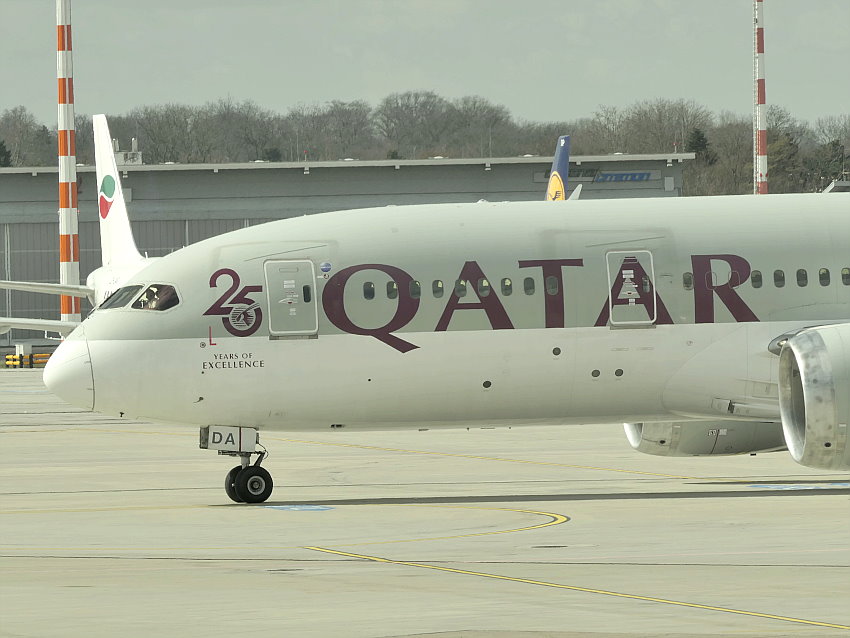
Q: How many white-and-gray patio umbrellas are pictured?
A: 0